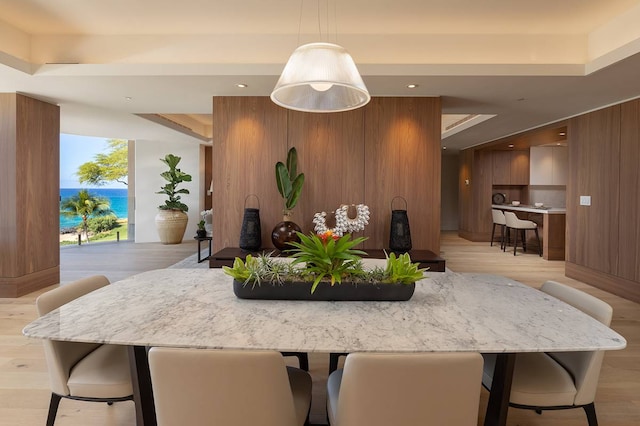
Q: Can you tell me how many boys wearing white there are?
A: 0